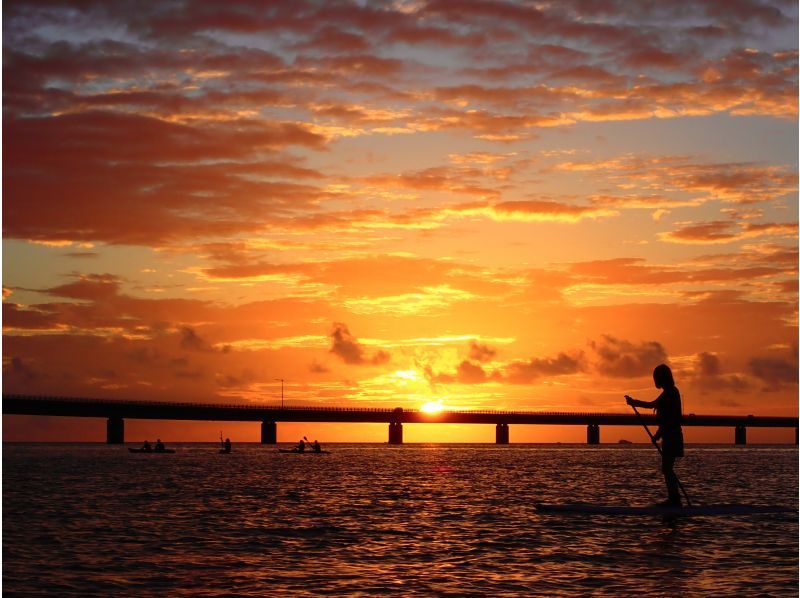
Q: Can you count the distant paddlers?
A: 5